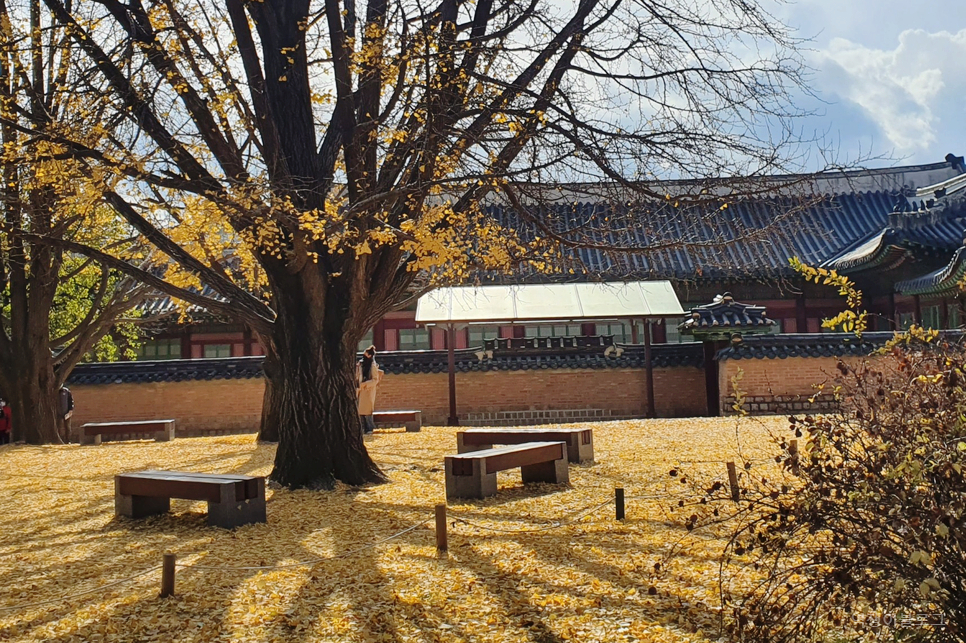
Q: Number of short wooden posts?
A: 5